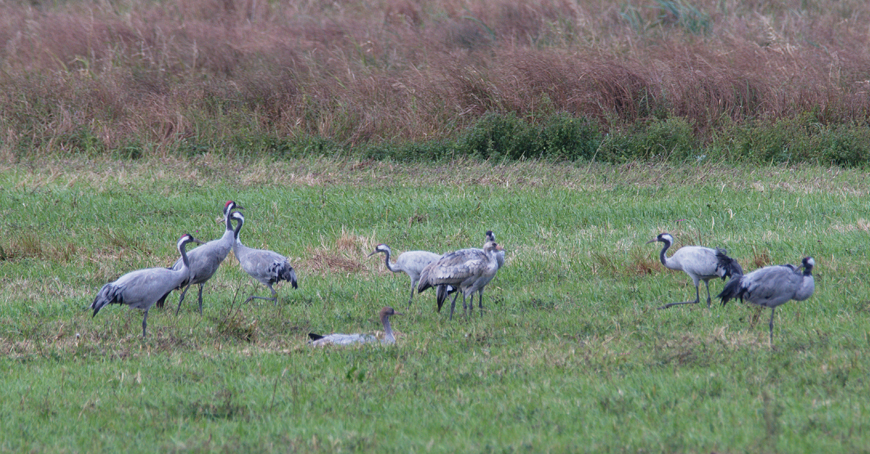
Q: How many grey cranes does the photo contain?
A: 9